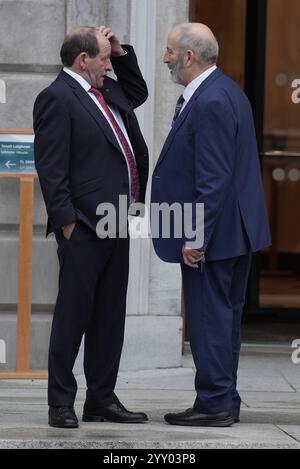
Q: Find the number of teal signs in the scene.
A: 1